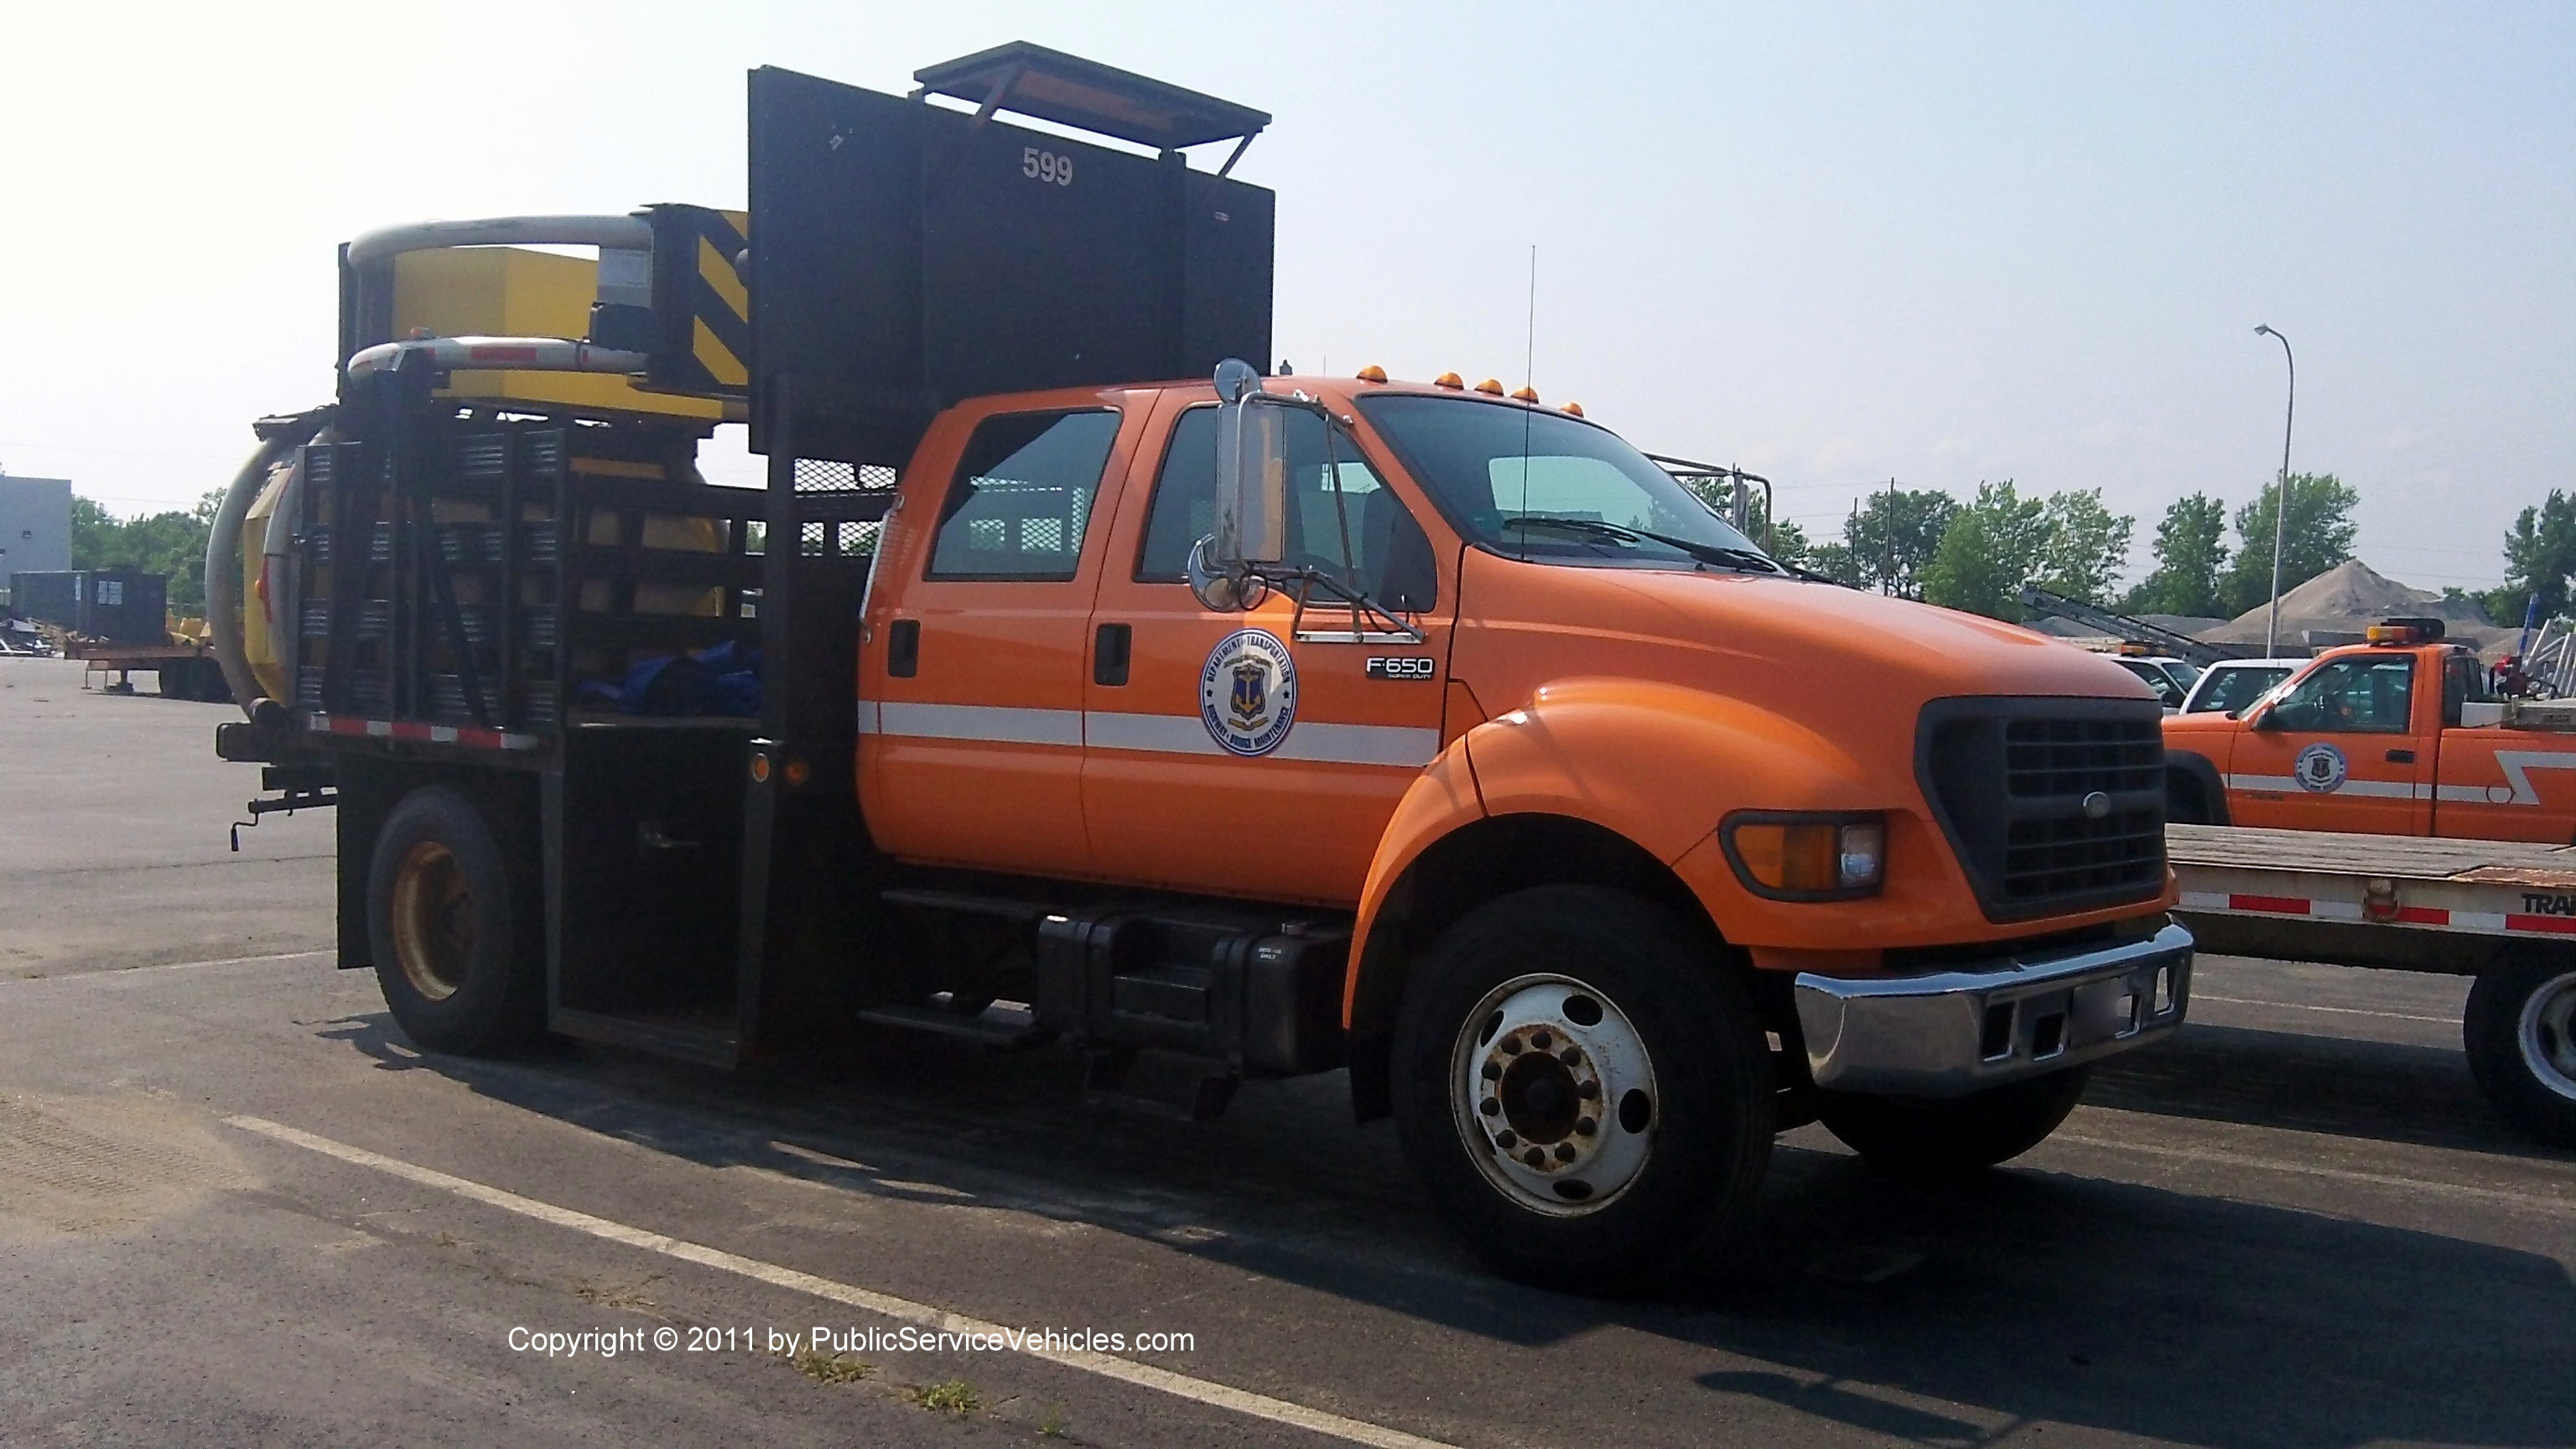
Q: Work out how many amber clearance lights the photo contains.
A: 5